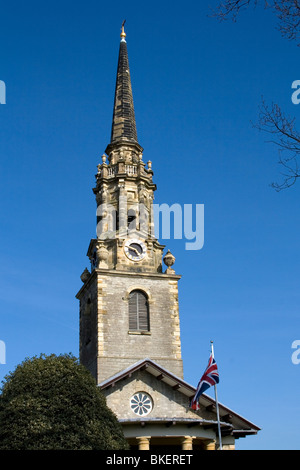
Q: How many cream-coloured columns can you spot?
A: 3